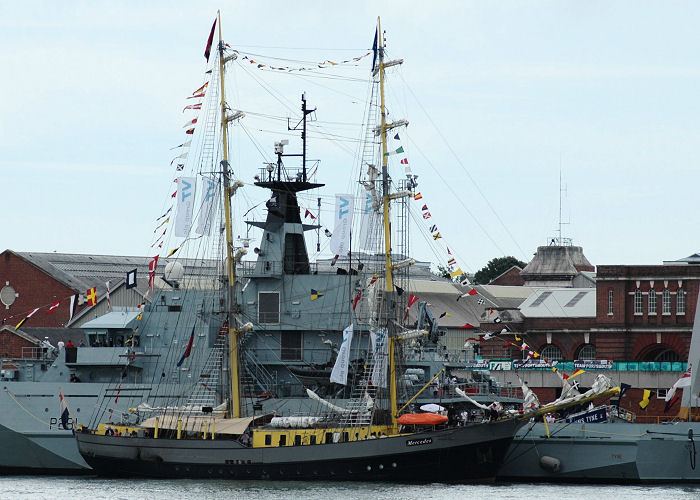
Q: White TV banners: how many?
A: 6